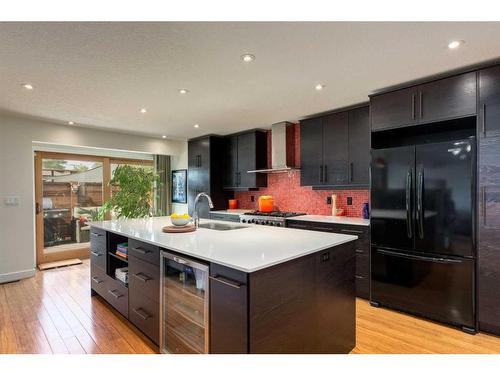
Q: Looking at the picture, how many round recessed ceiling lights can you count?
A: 9